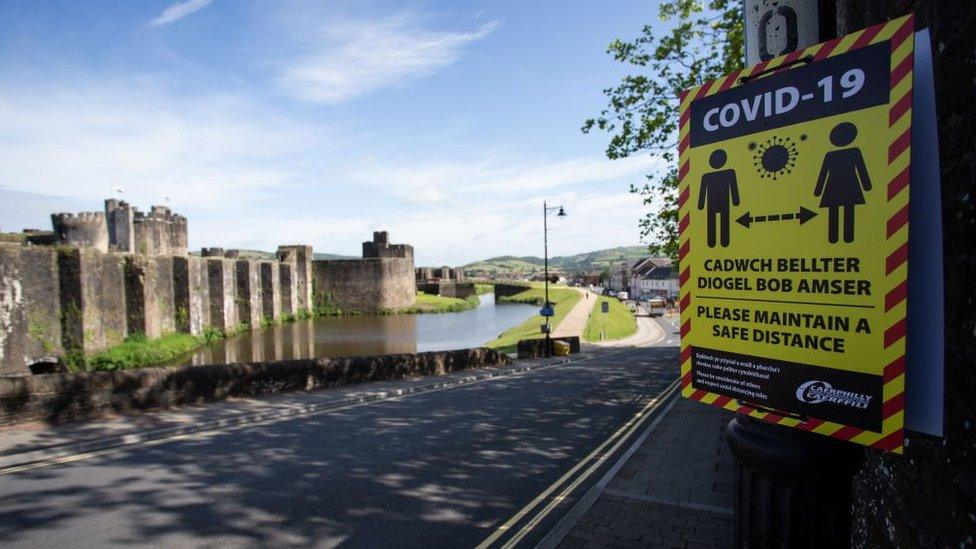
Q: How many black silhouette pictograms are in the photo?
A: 2